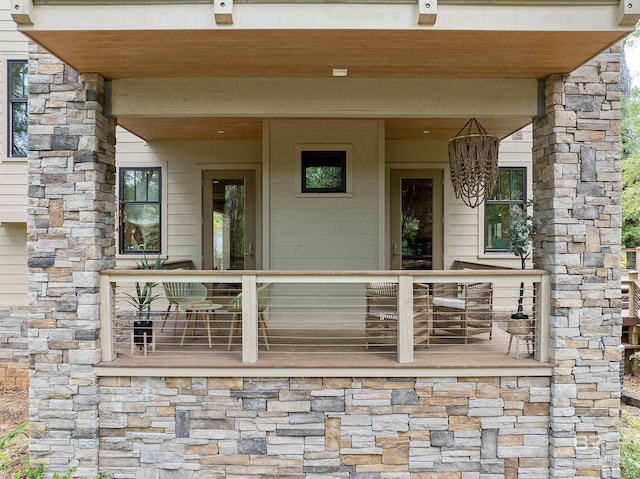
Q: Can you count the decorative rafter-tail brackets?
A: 4